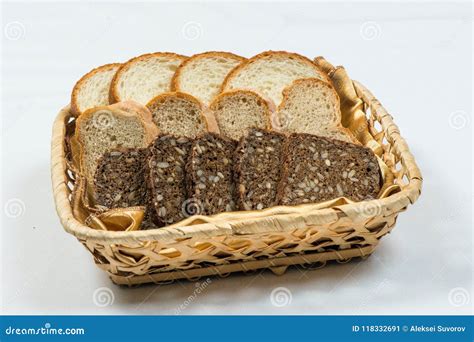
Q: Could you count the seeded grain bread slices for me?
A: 5